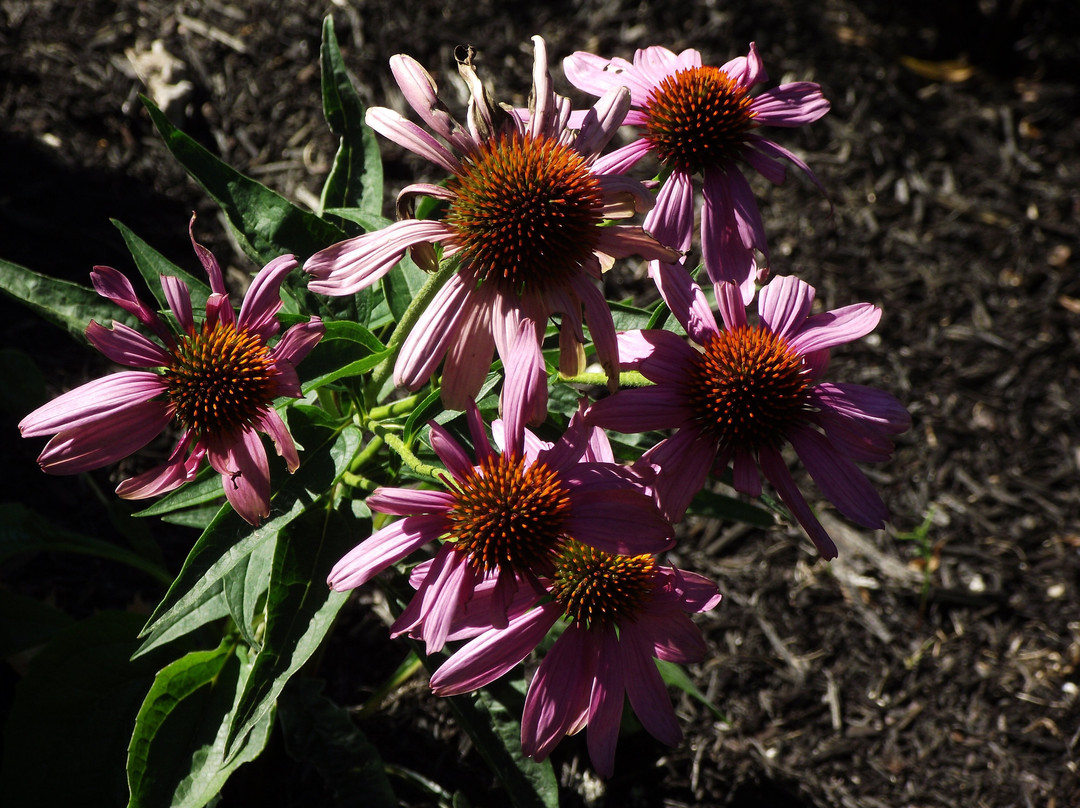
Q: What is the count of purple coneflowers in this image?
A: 6